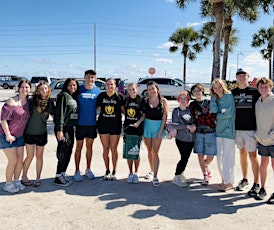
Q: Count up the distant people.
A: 1